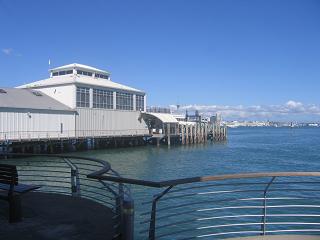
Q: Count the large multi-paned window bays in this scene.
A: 4